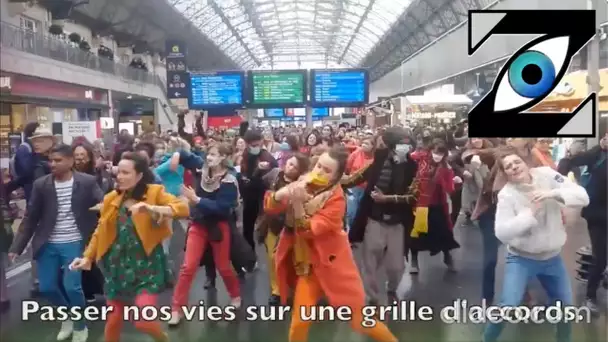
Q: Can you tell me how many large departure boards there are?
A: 3